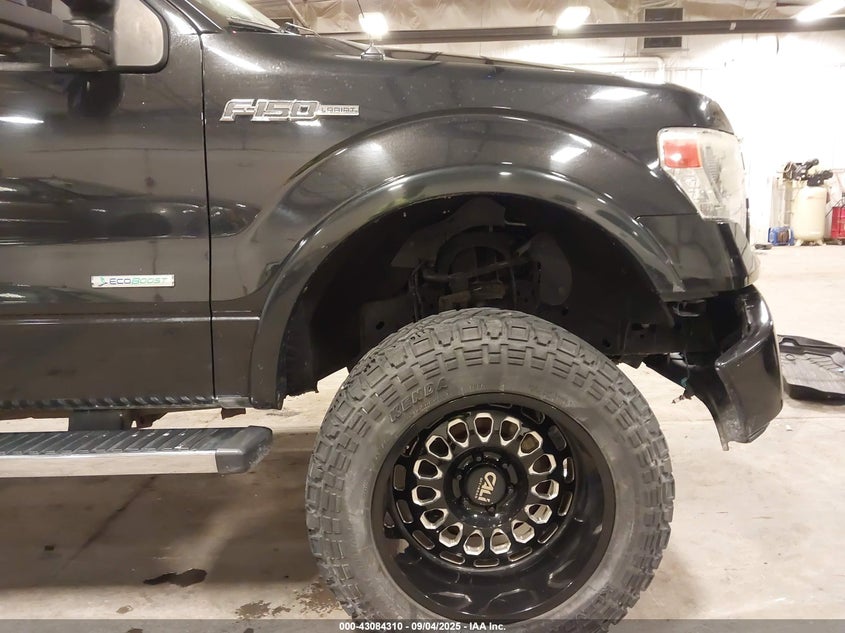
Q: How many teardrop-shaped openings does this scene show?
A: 15